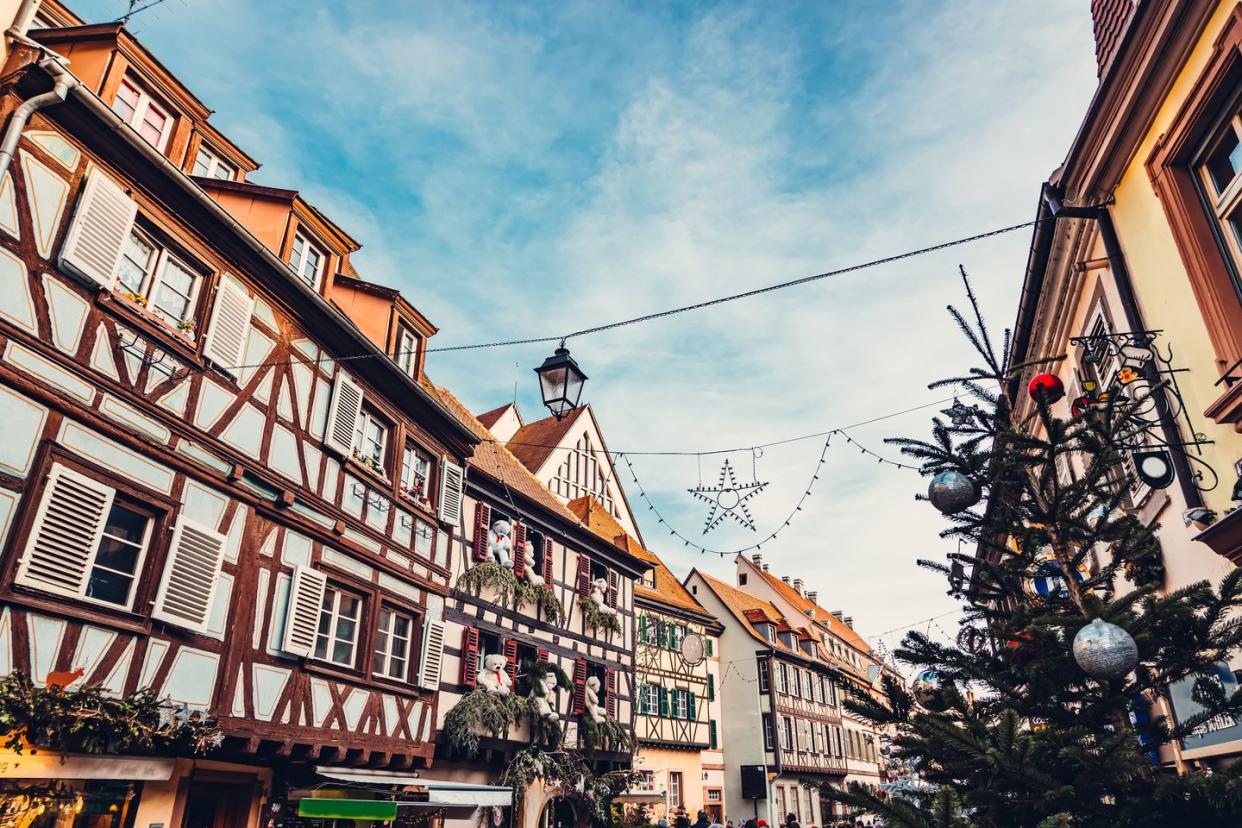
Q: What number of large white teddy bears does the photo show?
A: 6